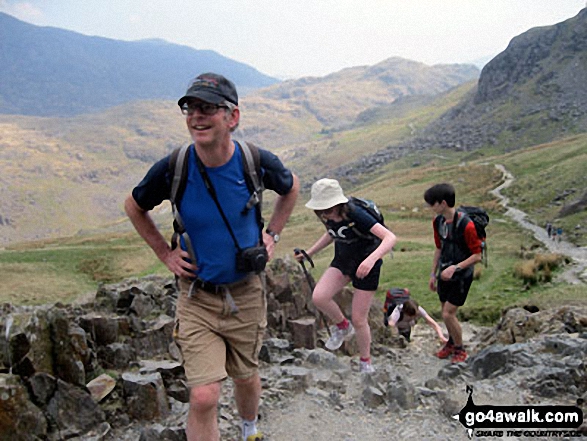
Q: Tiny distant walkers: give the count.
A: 3